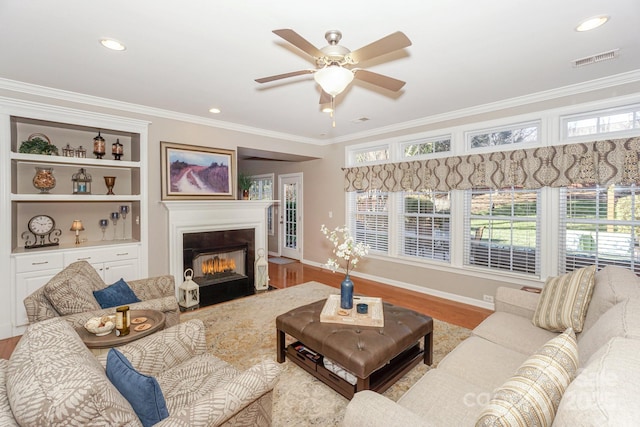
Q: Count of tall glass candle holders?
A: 3